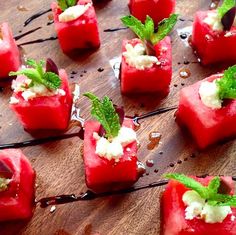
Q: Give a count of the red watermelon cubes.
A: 10